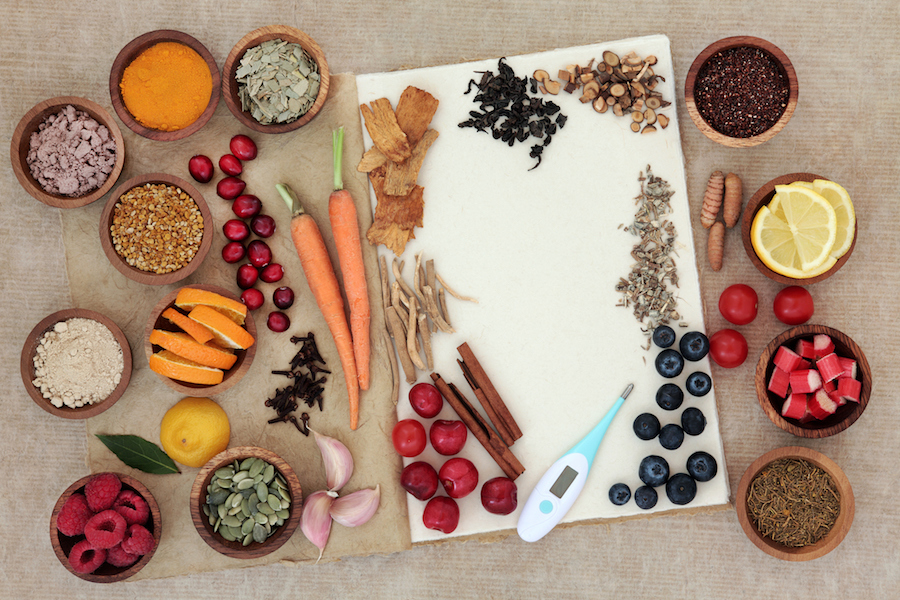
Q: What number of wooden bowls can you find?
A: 12